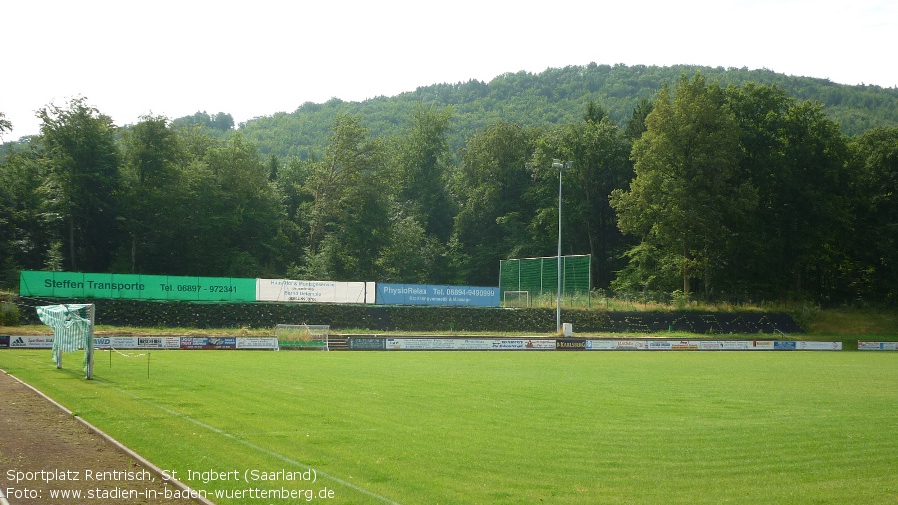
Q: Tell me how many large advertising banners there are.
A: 3